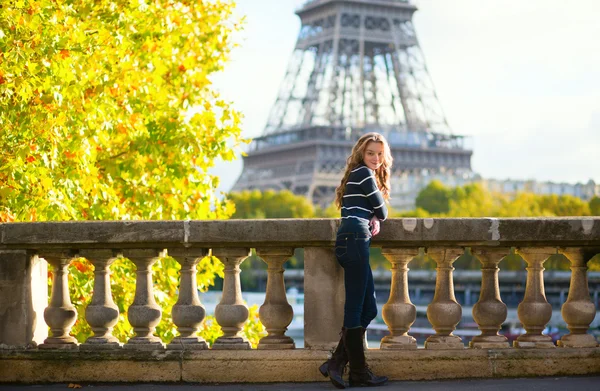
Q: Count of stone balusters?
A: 11